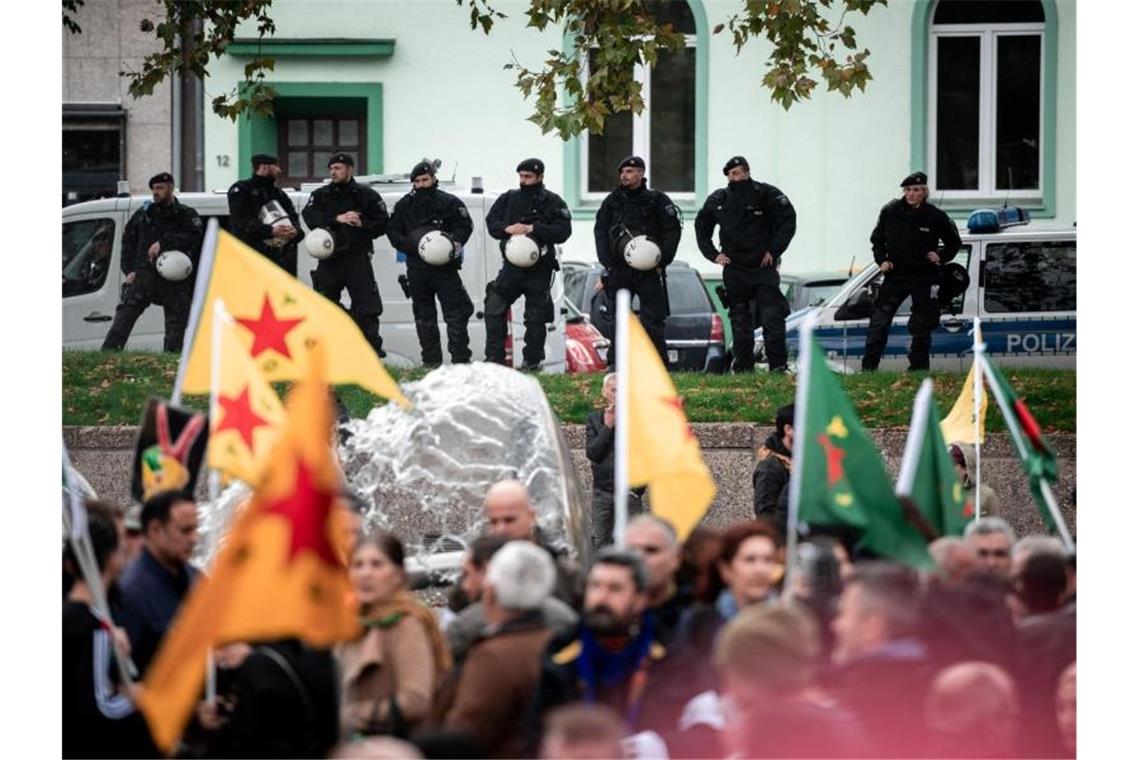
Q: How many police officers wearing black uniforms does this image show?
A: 8